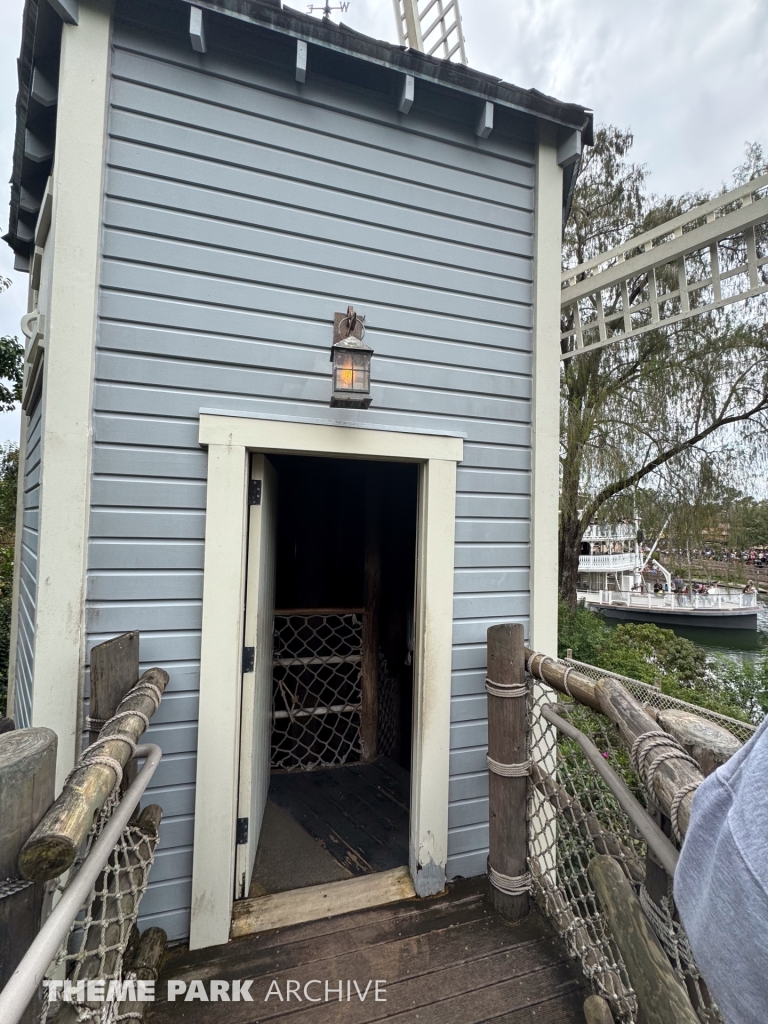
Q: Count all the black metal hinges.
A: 3